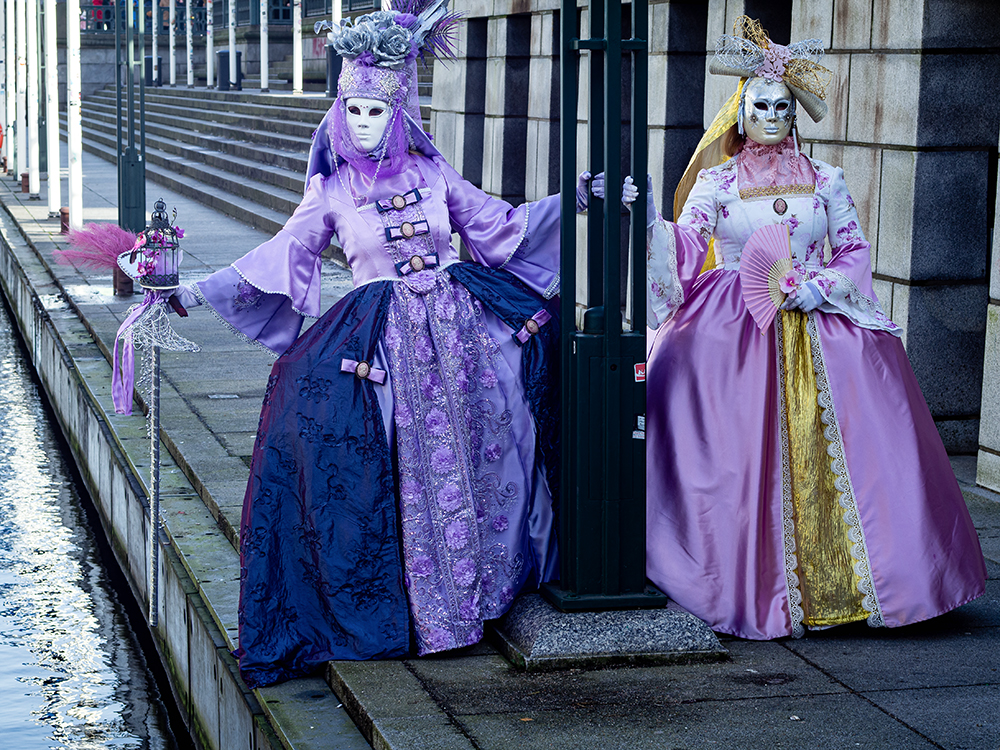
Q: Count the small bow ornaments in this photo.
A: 5